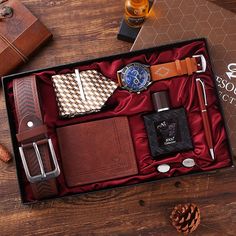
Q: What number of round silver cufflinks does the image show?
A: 2